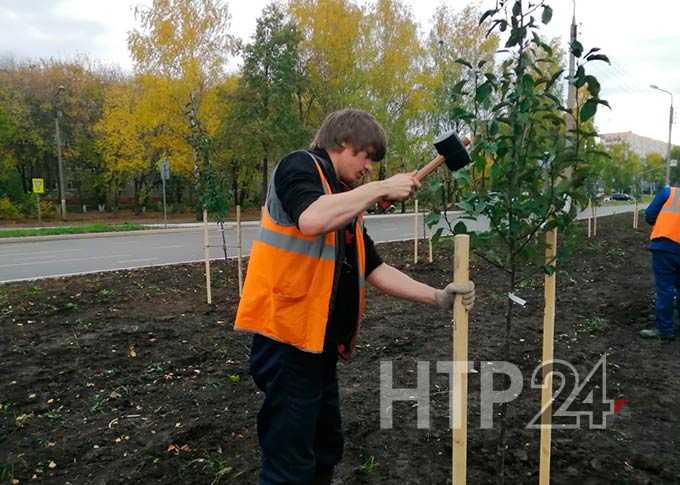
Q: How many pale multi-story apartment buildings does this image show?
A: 1